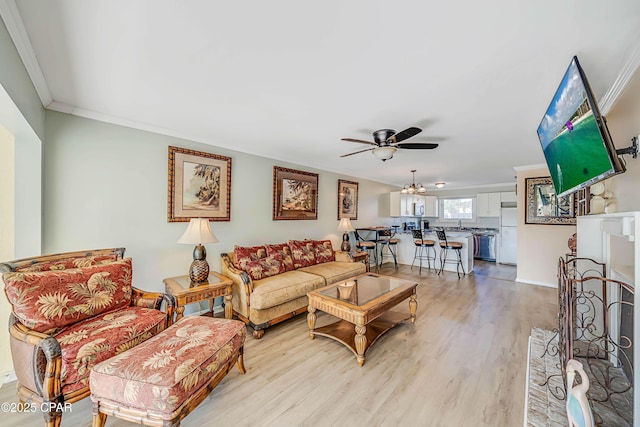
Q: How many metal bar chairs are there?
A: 4